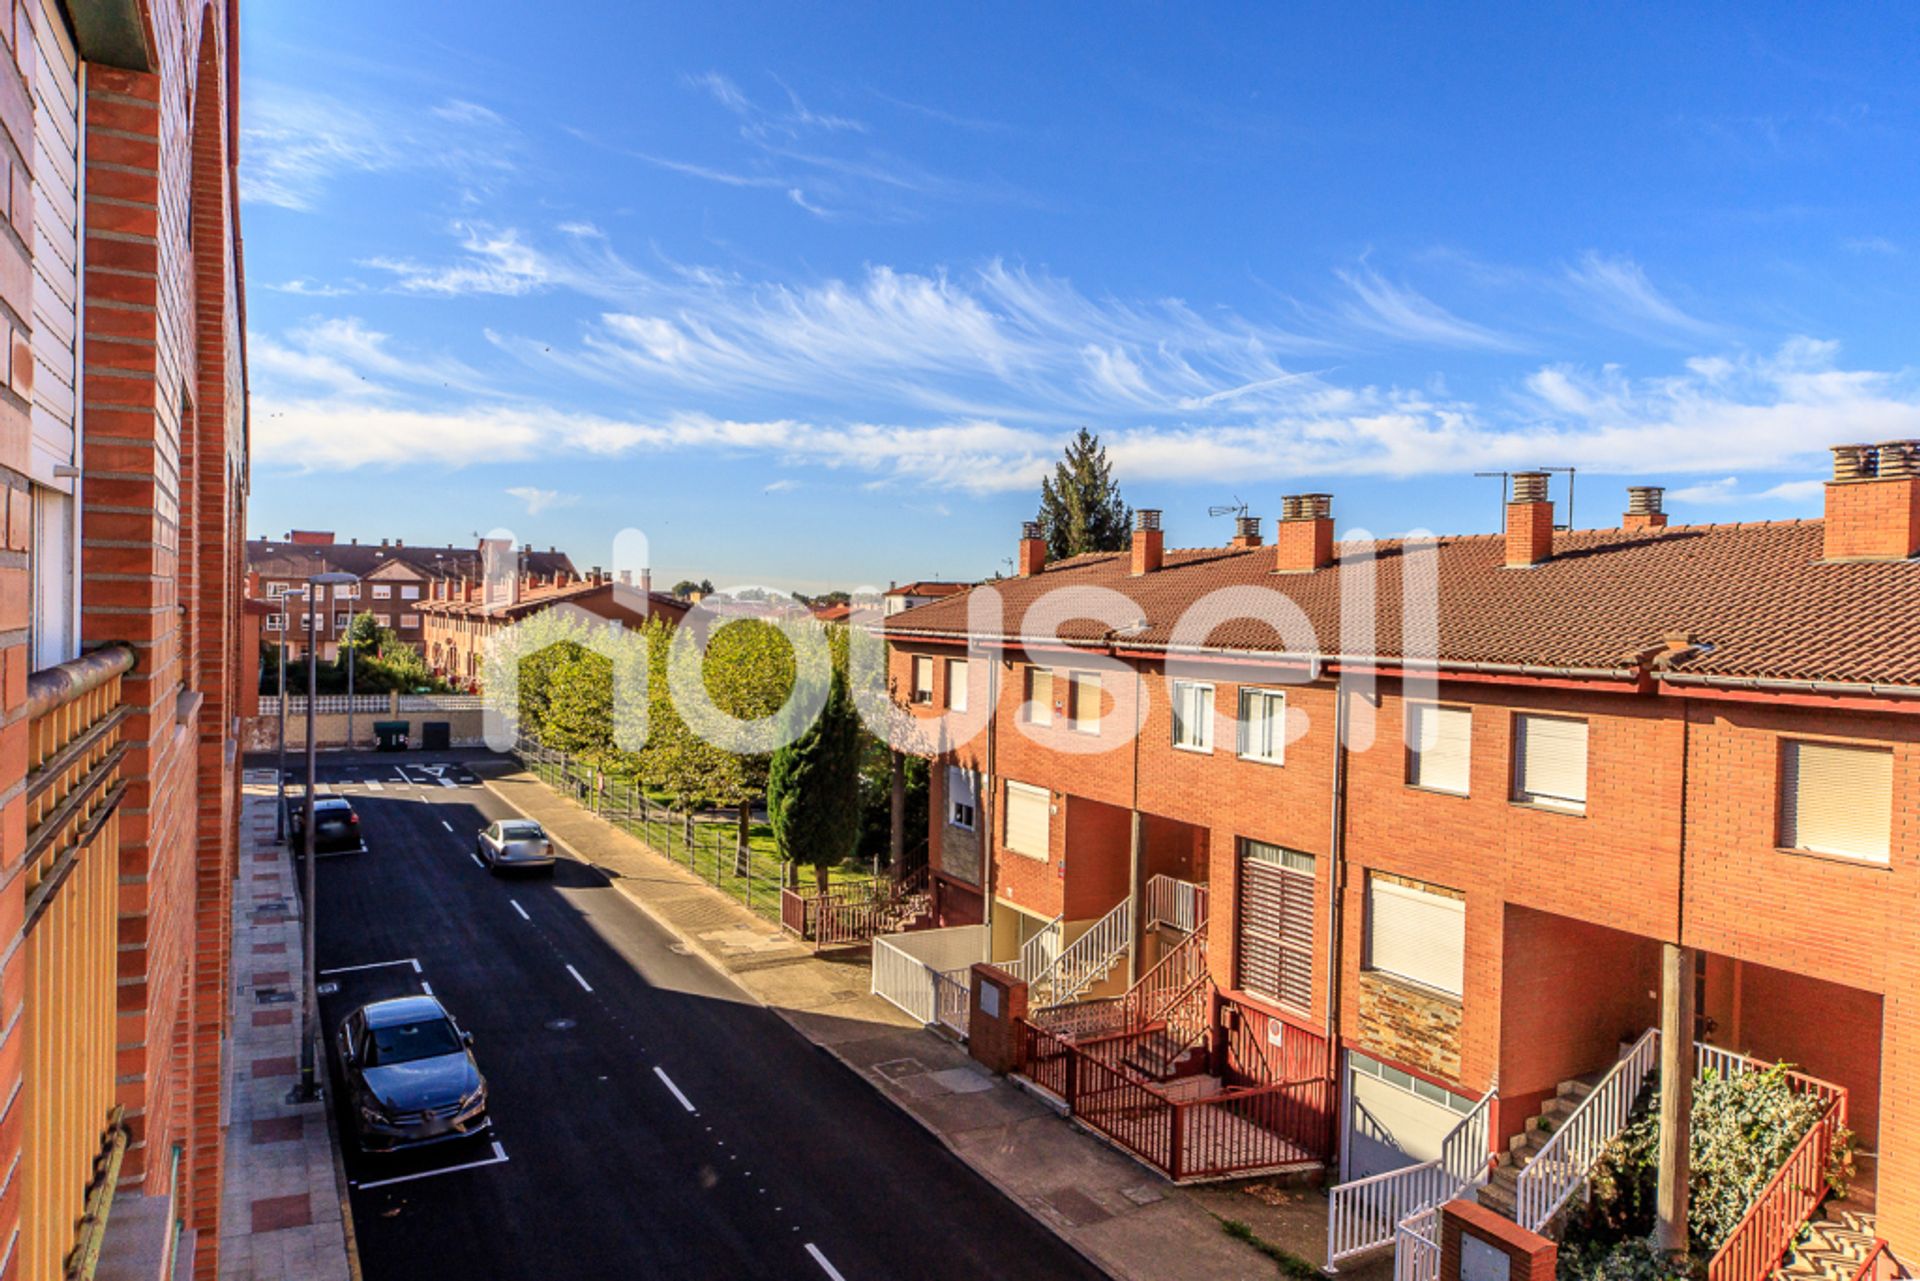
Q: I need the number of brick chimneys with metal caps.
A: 7